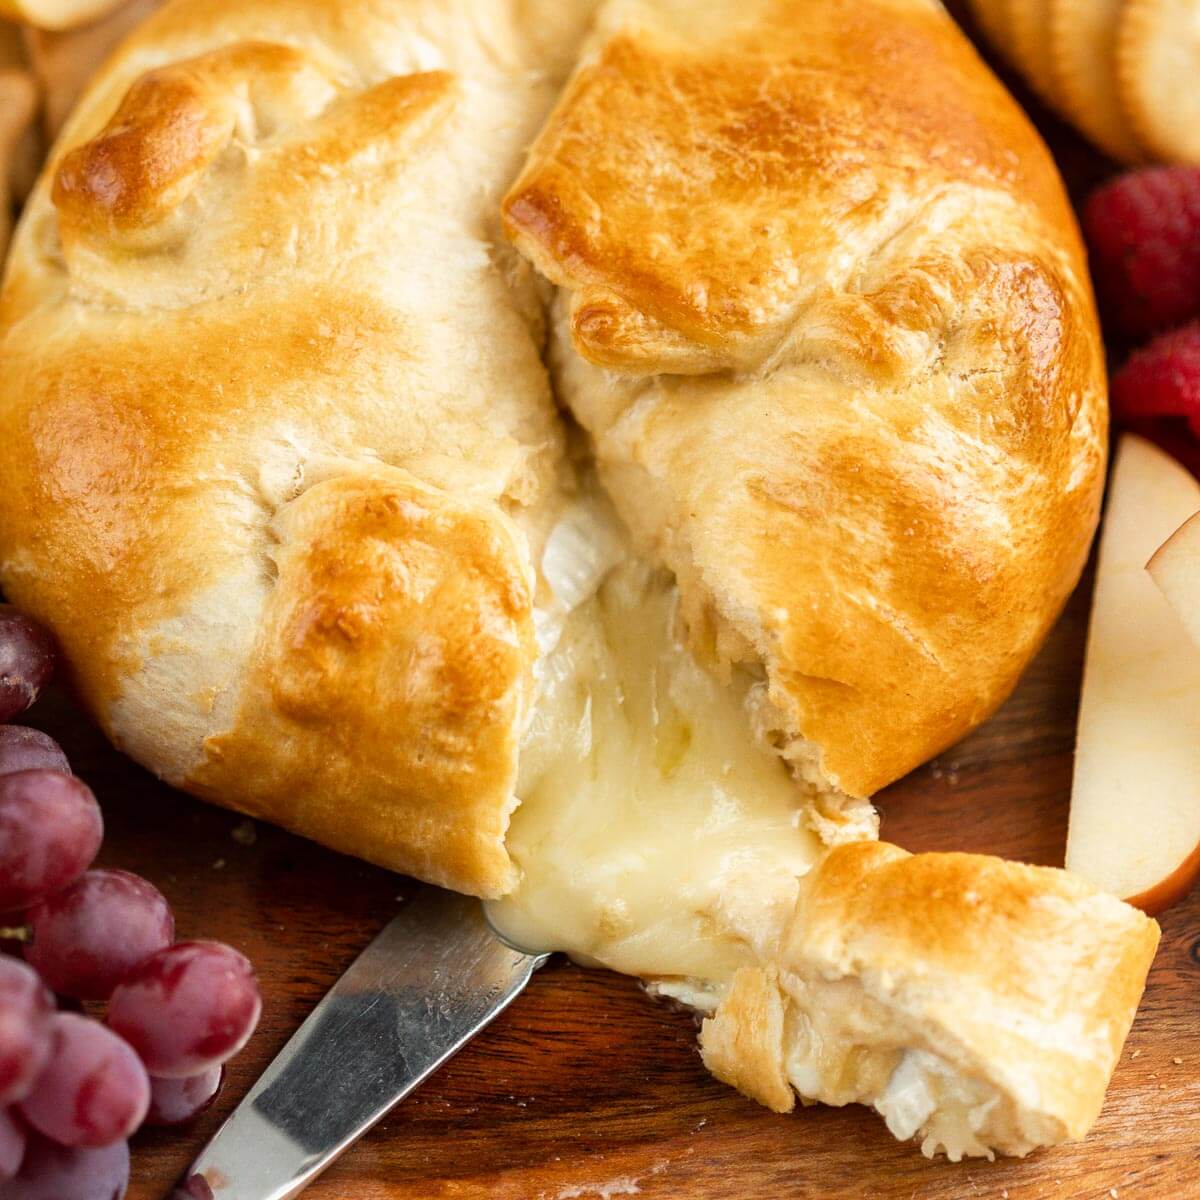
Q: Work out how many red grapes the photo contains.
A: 10